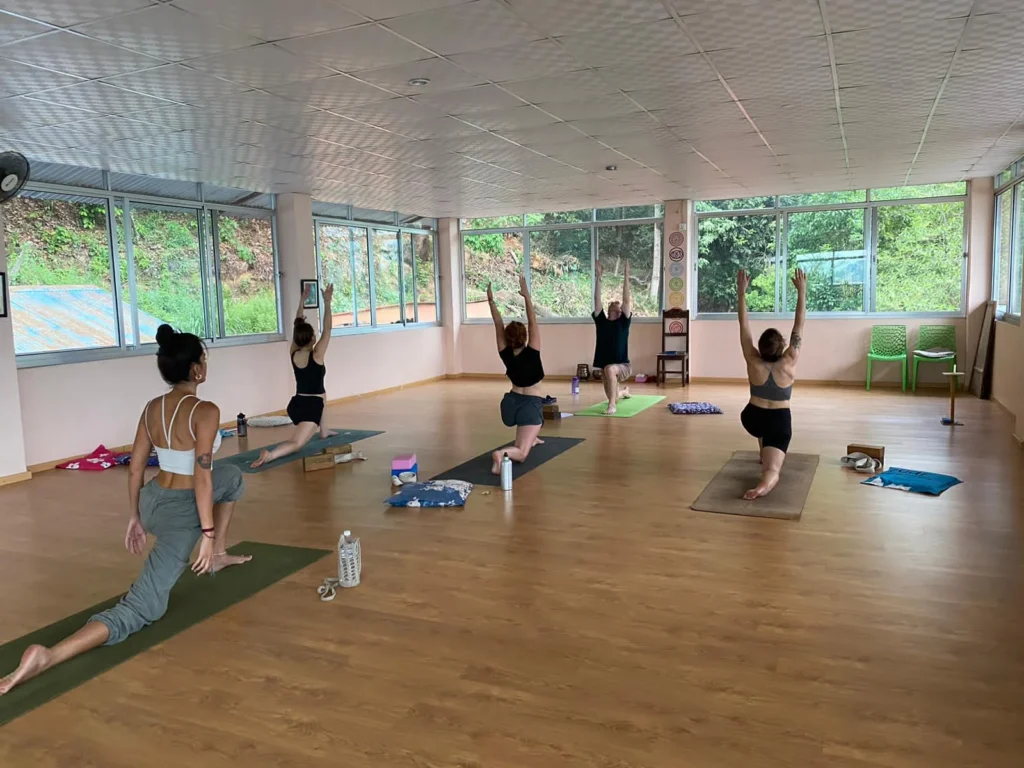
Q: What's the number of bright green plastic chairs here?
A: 2